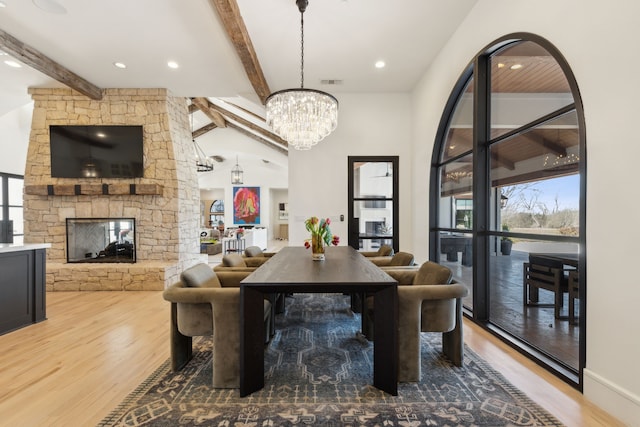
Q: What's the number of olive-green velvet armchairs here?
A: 6